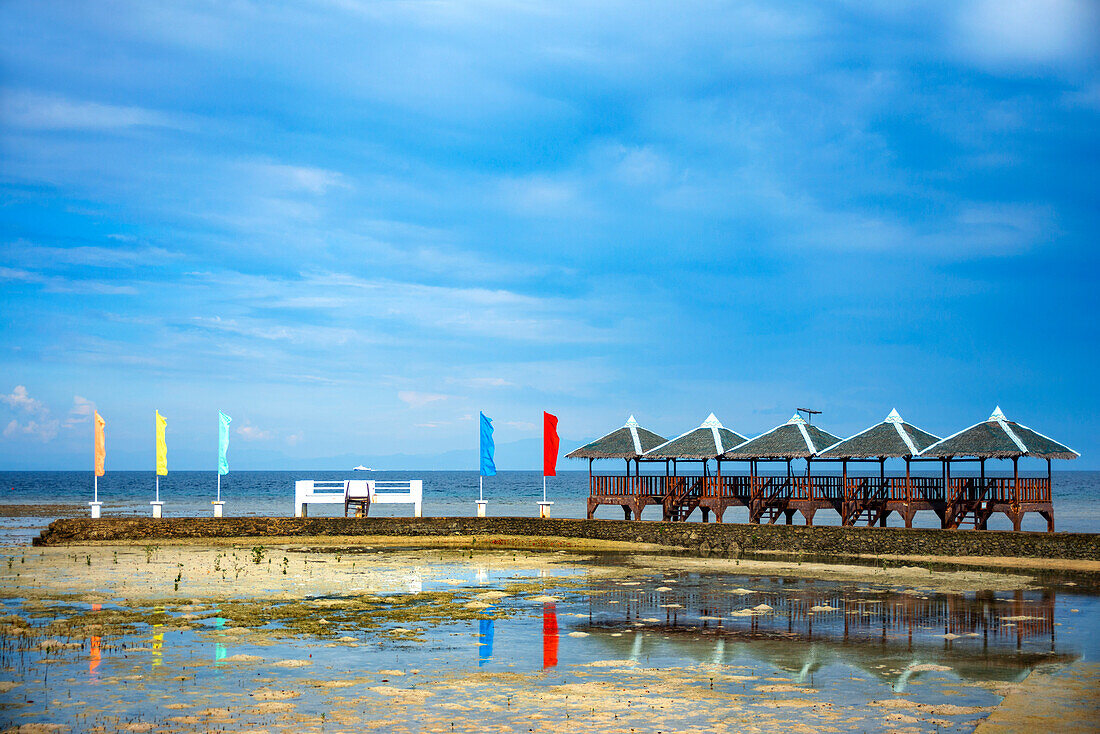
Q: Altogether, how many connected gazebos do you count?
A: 5